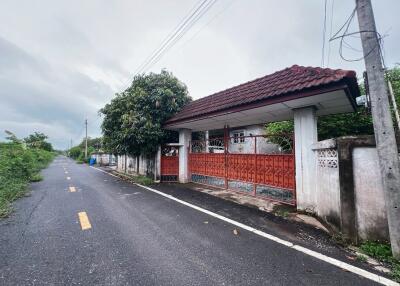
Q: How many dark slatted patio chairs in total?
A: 0